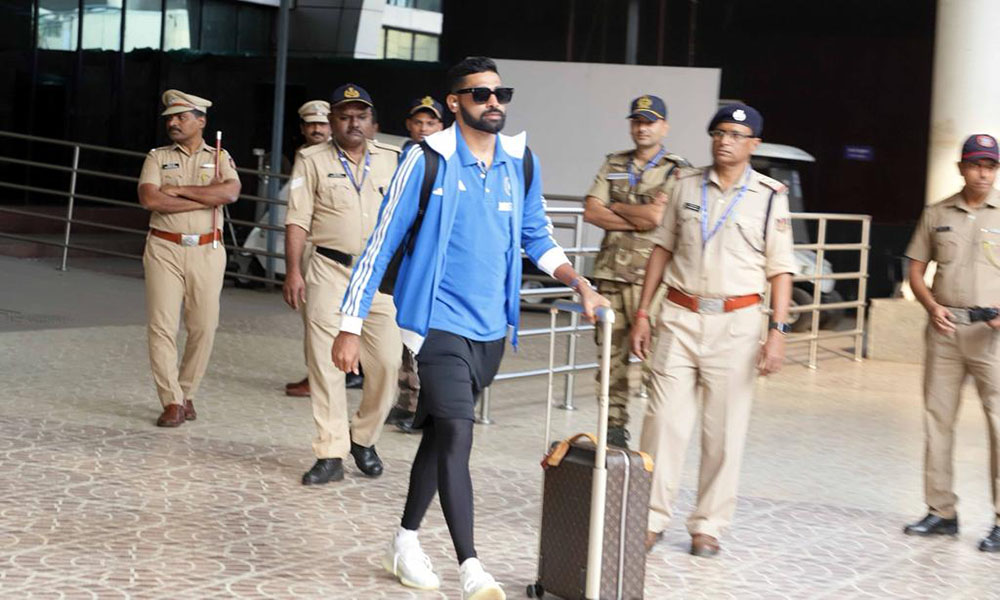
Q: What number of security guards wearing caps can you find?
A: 7